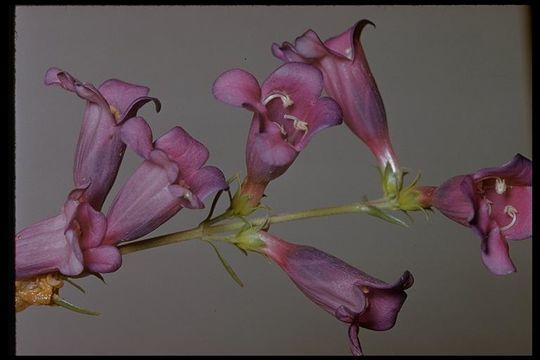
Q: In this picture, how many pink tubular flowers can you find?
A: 7